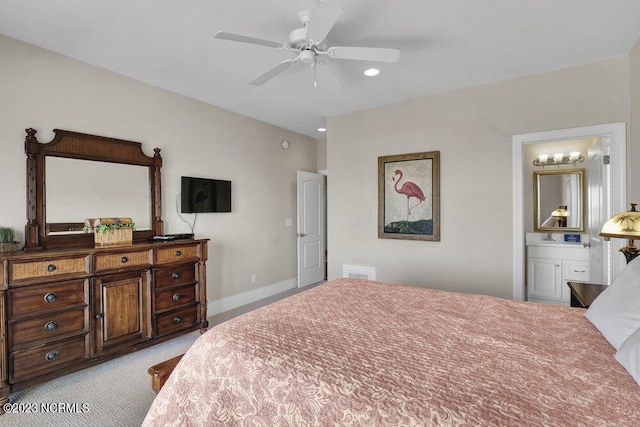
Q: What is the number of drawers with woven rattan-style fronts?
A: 3